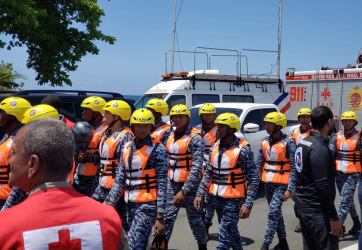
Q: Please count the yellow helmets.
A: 12